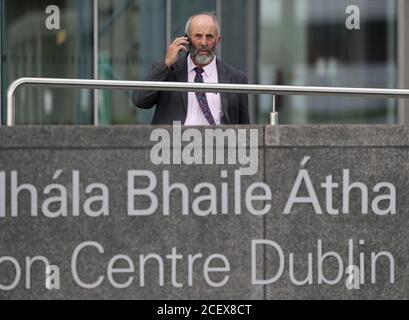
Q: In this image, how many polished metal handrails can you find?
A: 1